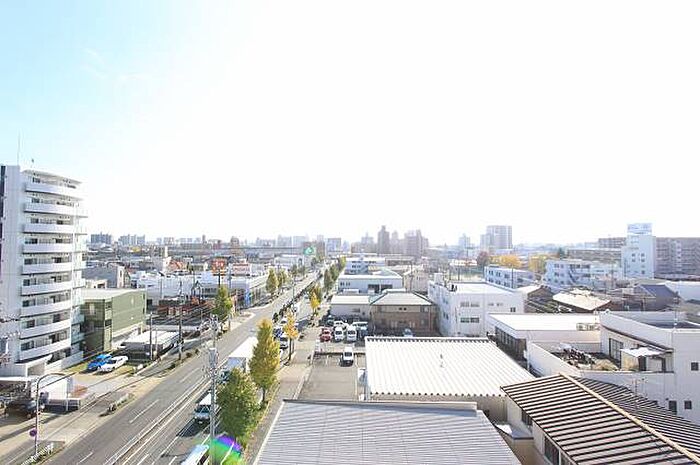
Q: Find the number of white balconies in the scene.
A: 9